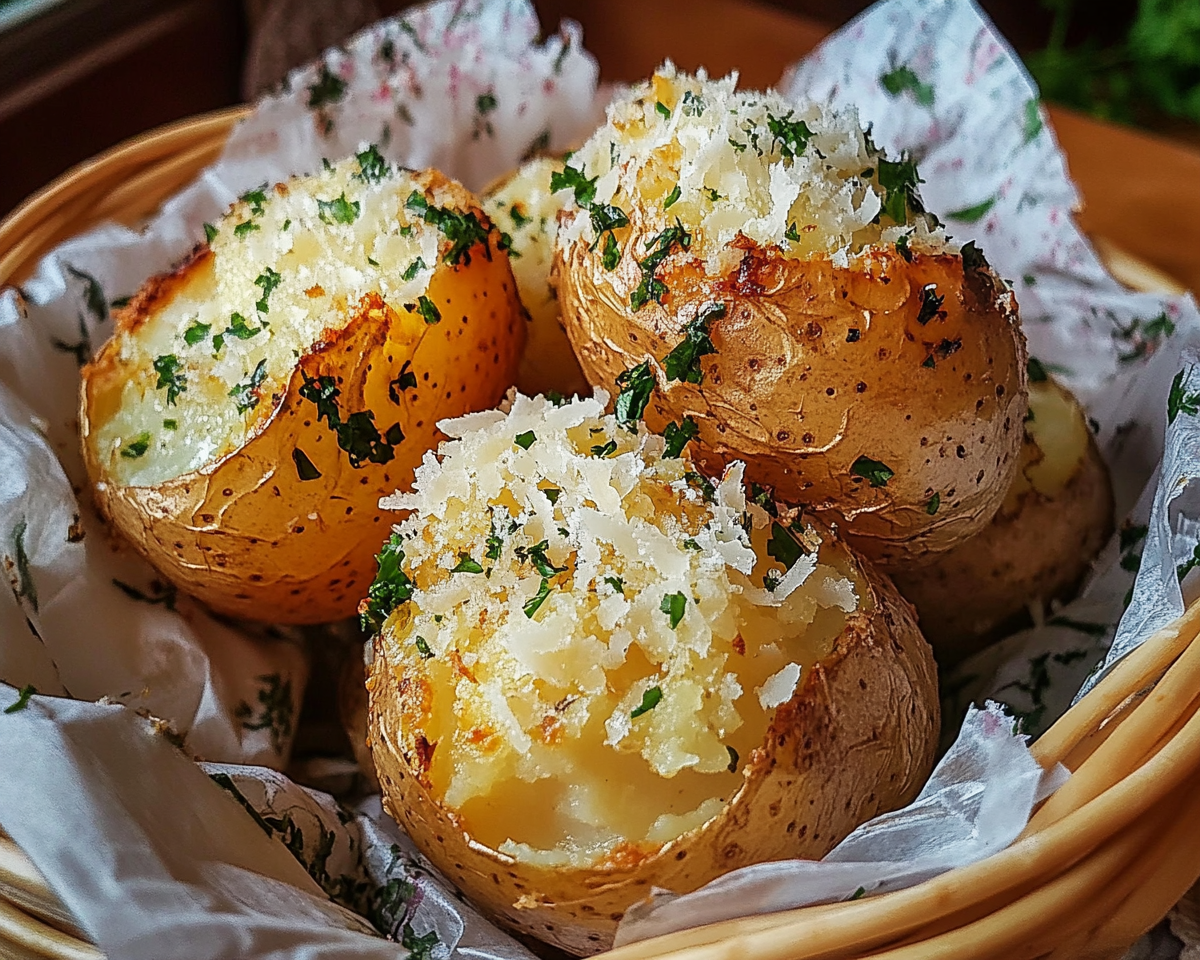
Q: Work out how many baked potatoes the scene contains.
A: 5